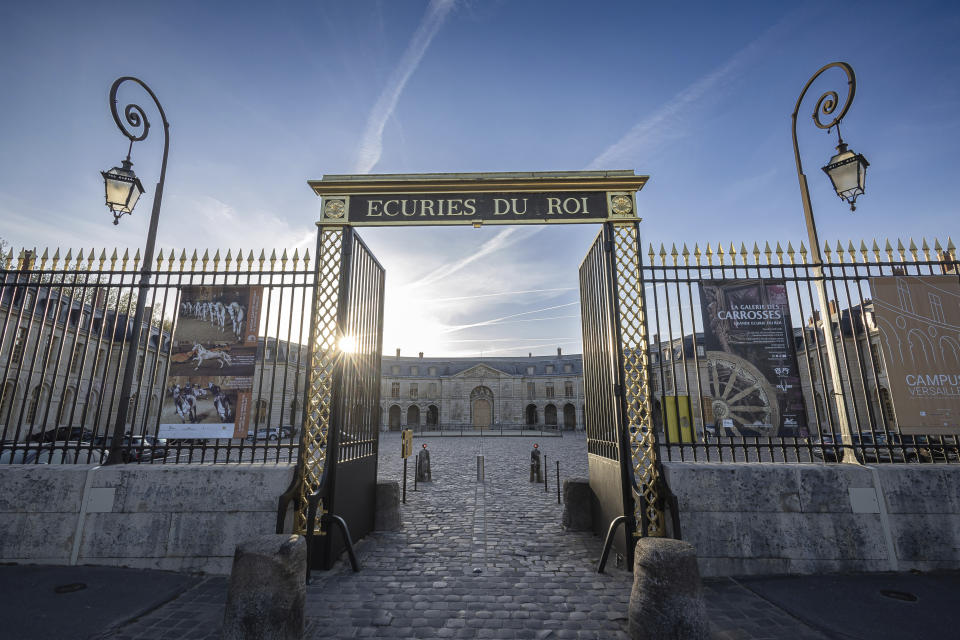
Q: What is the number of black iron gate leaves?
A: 2